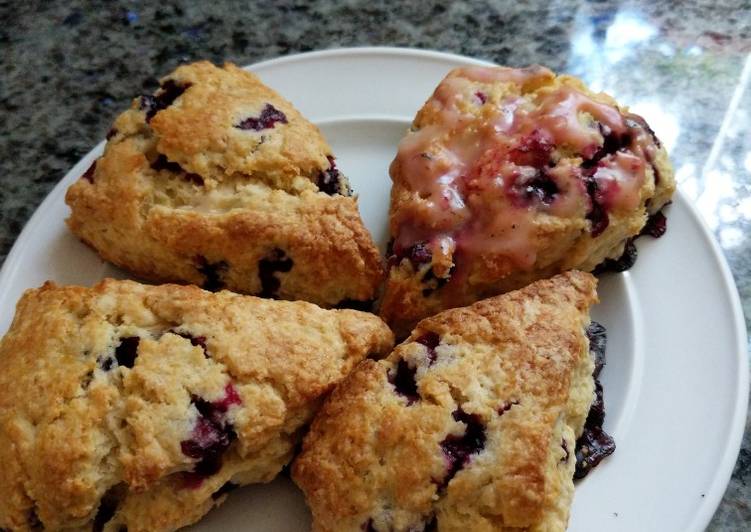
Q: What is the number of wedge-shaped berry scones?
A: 4